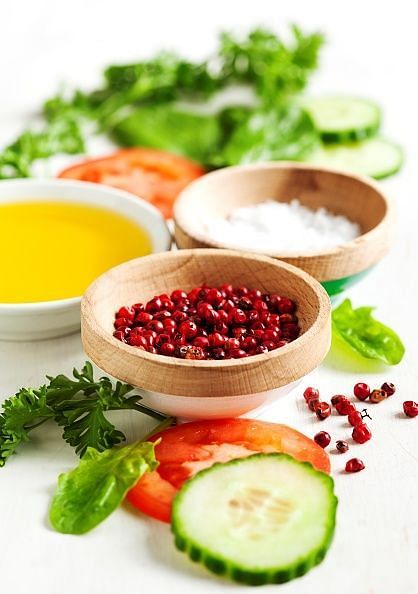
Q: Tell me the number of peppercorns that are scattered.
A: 14